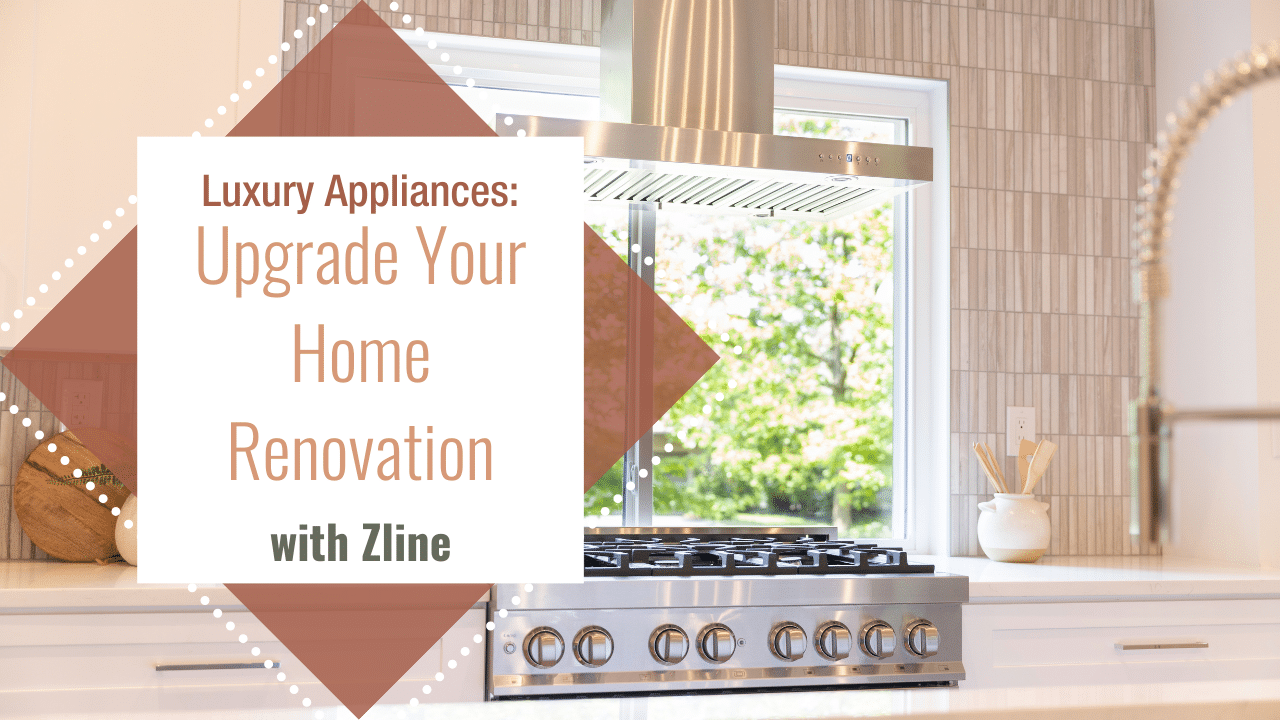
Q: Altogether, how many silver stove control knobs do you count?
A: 8